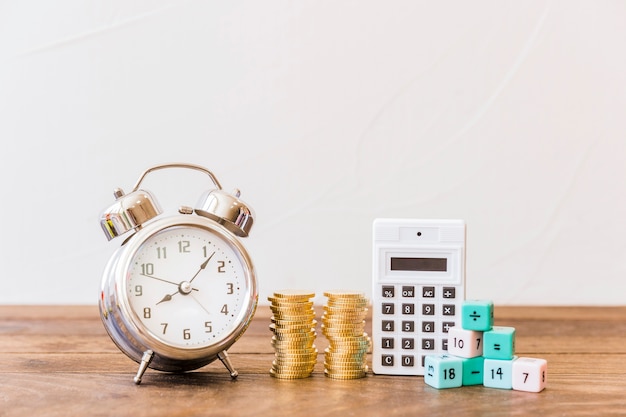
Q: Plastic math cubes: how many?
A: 7